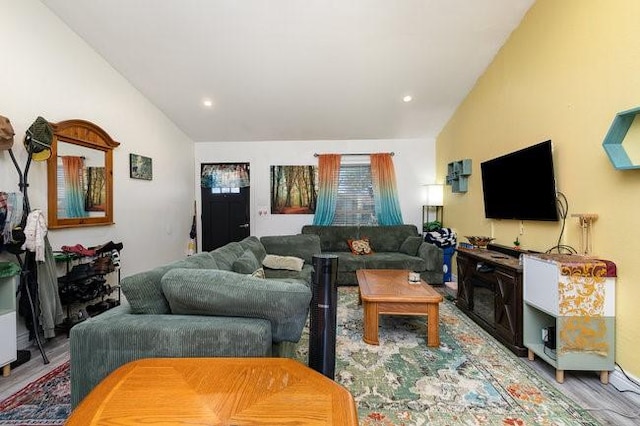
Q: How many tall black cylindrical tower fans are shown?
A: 1